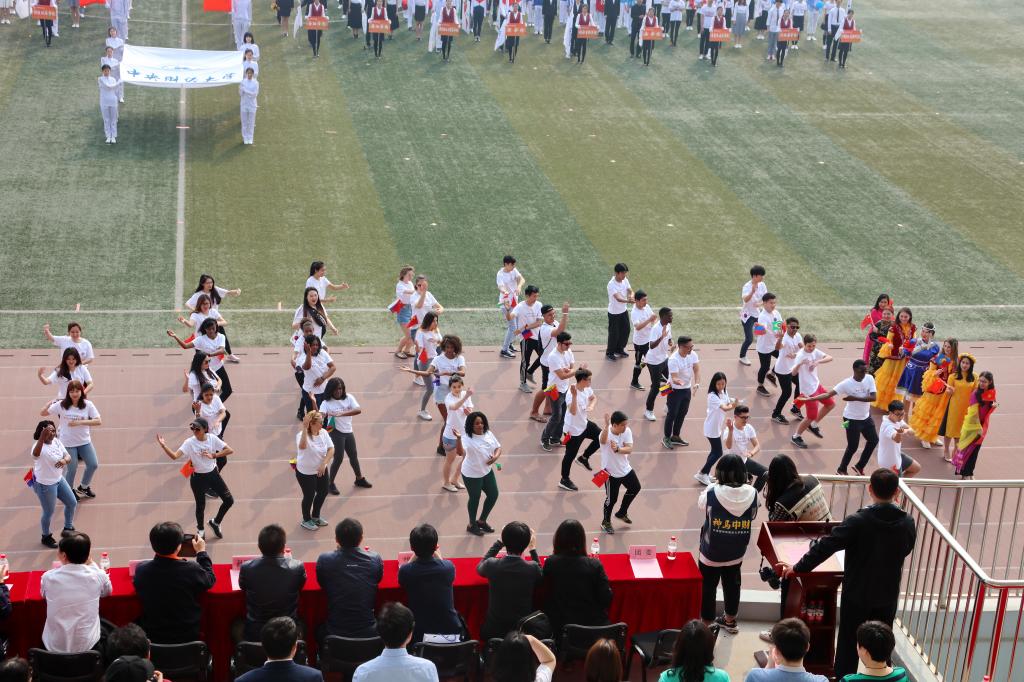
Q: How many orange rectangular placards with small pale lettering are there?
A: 10